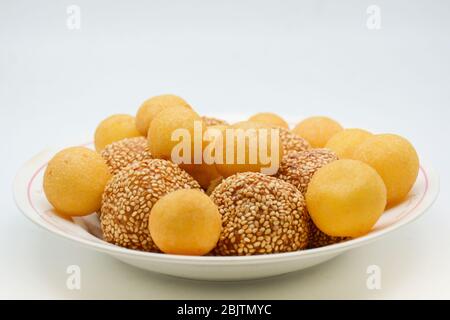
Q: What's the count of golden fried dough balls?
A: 12